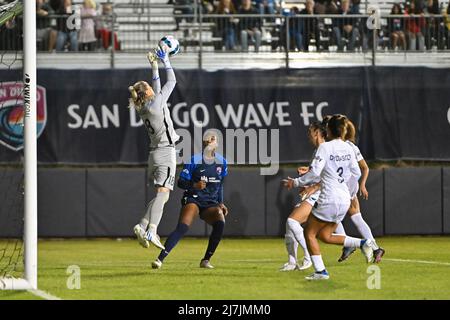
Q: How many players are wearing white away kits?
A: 3